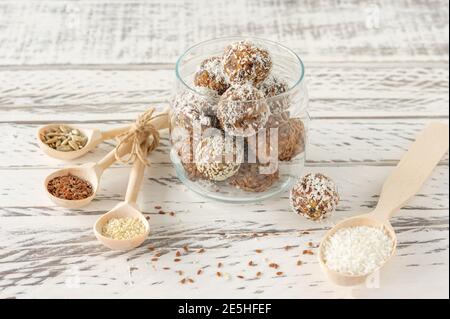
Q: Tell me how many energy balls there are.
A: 10